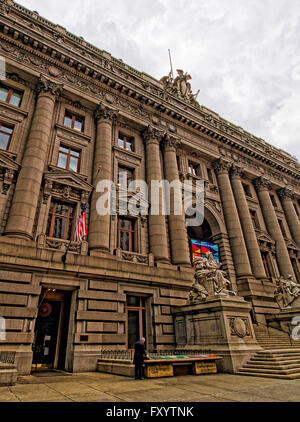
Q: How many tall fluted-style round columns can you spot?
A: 8